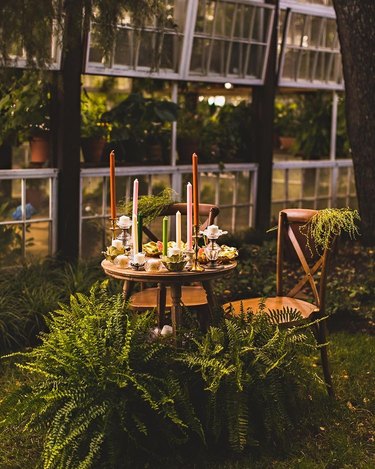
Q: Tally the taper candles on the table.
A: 8